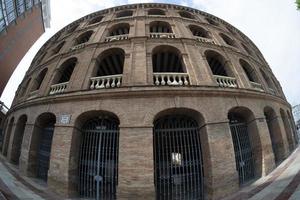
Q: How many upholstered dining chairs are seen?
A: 0